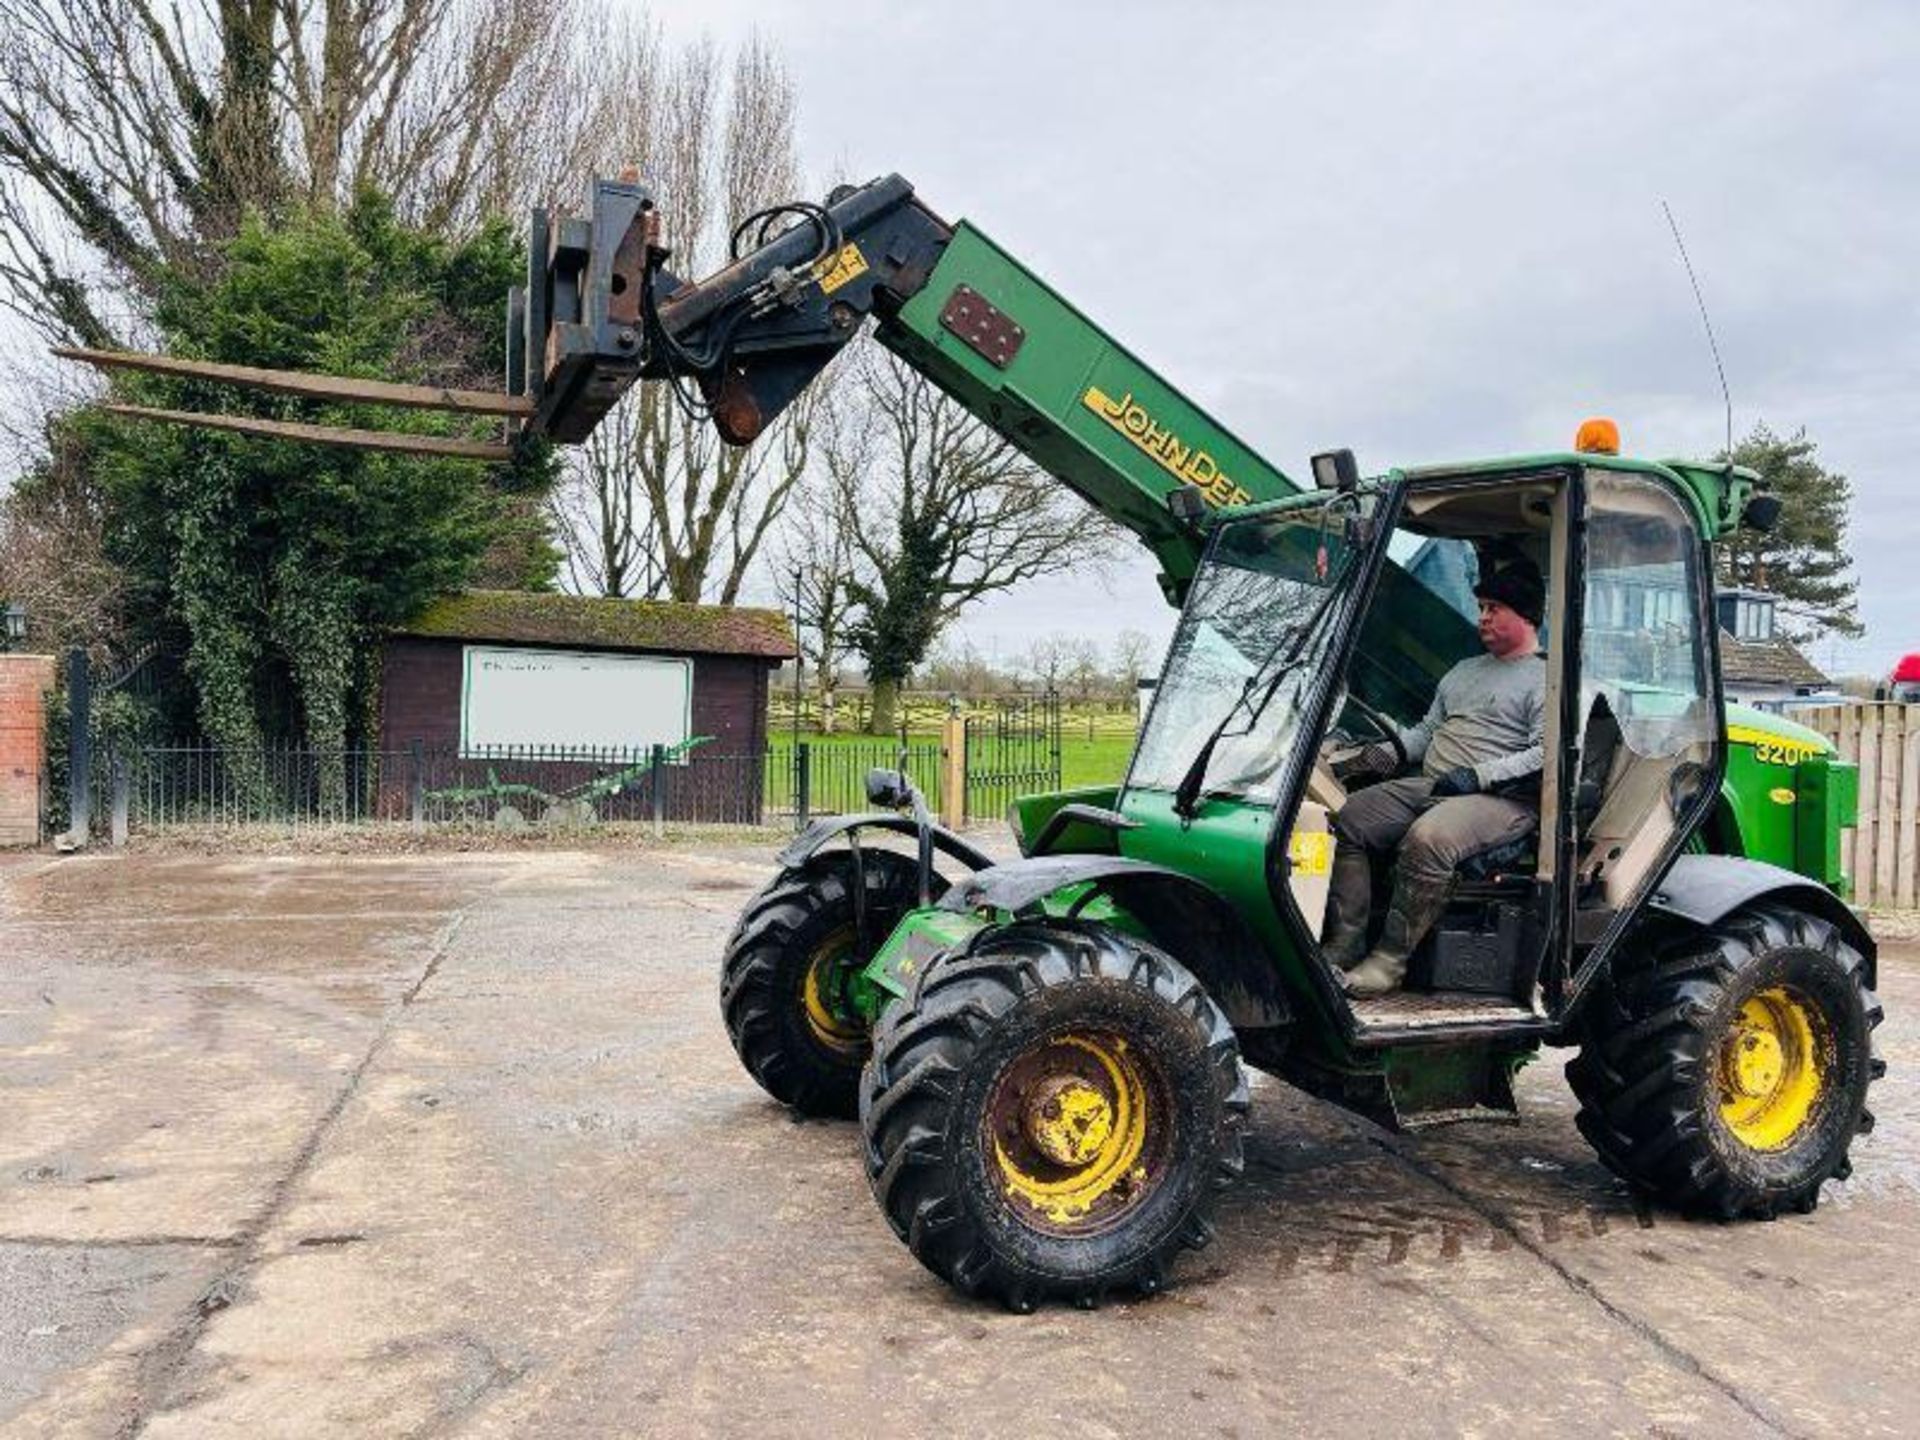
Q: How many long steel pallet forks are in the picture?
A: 2